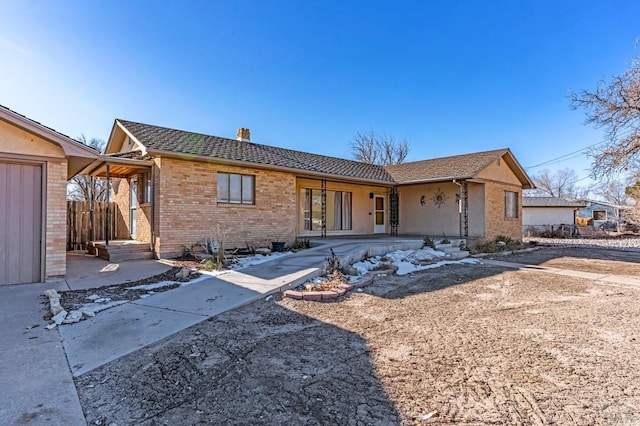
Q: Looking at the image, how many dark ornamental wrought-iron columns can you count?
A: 3